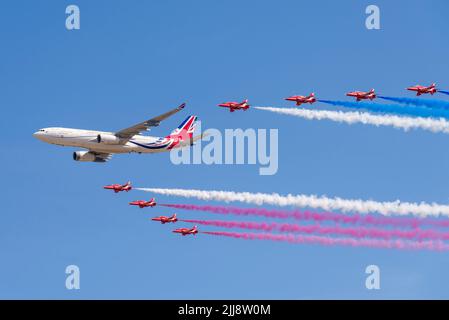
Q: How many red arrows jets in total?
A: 8